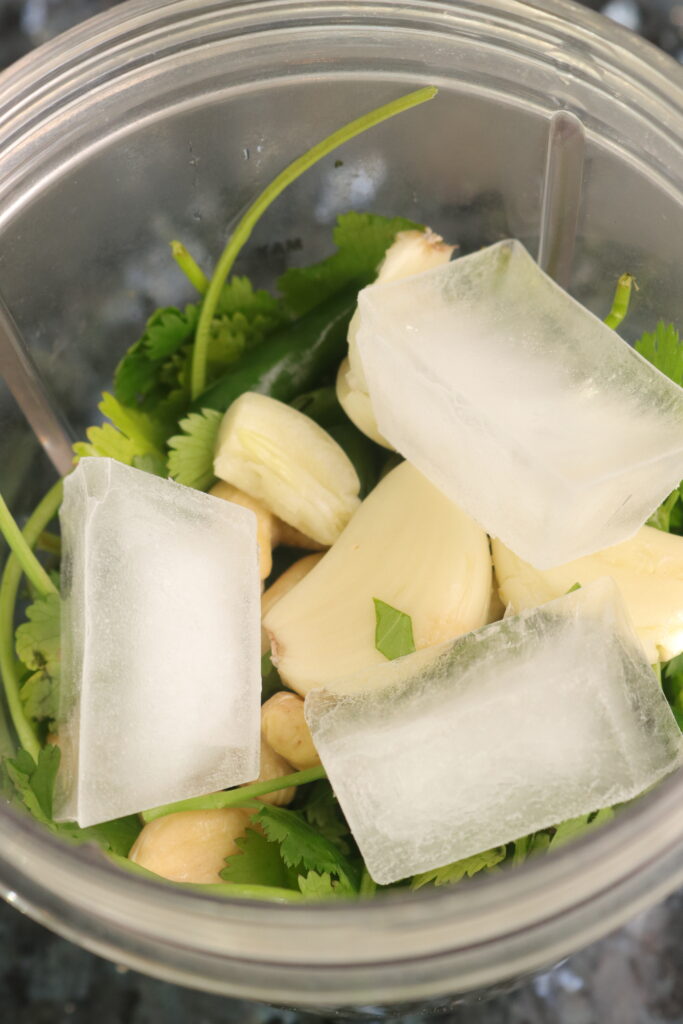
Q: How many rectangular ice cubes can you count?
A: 3